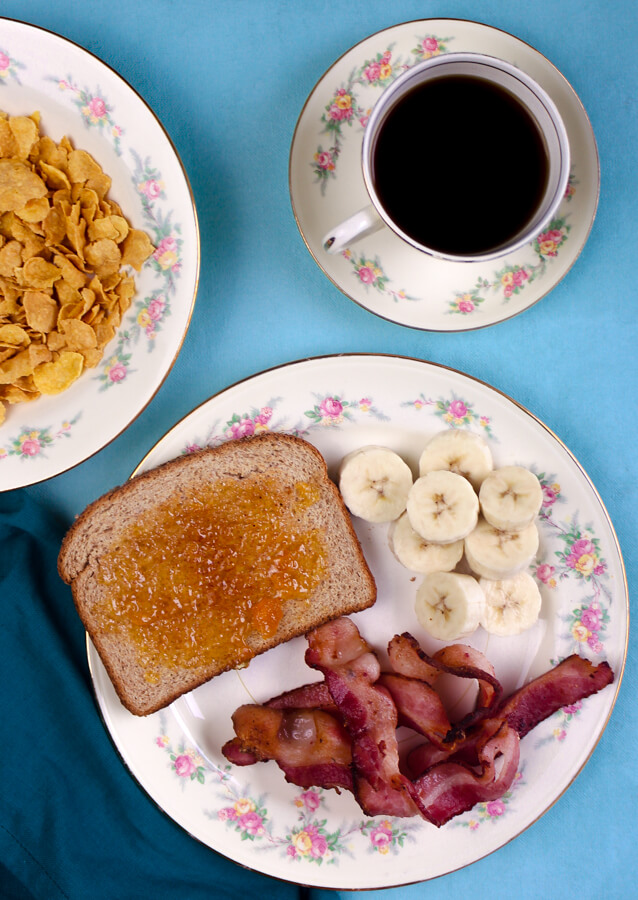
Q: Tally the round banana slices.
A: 8